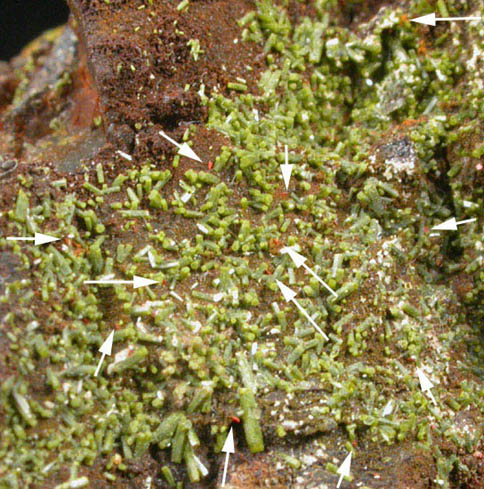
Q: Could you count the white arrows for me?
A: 12